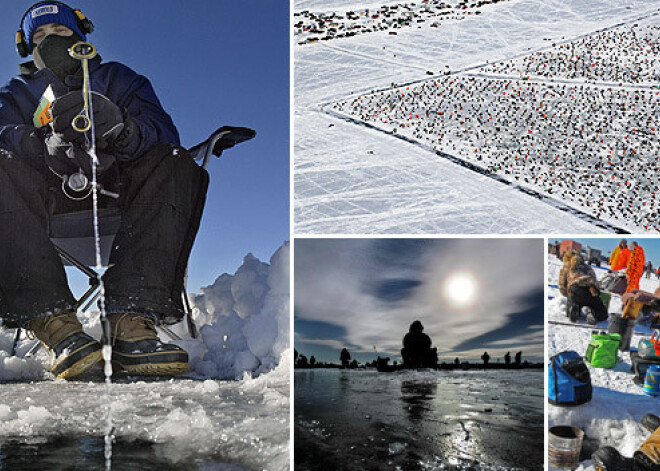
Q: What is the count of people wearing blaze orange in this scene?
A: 2